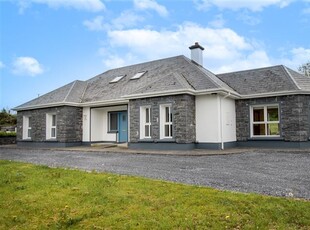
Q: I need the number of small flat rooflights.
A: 2